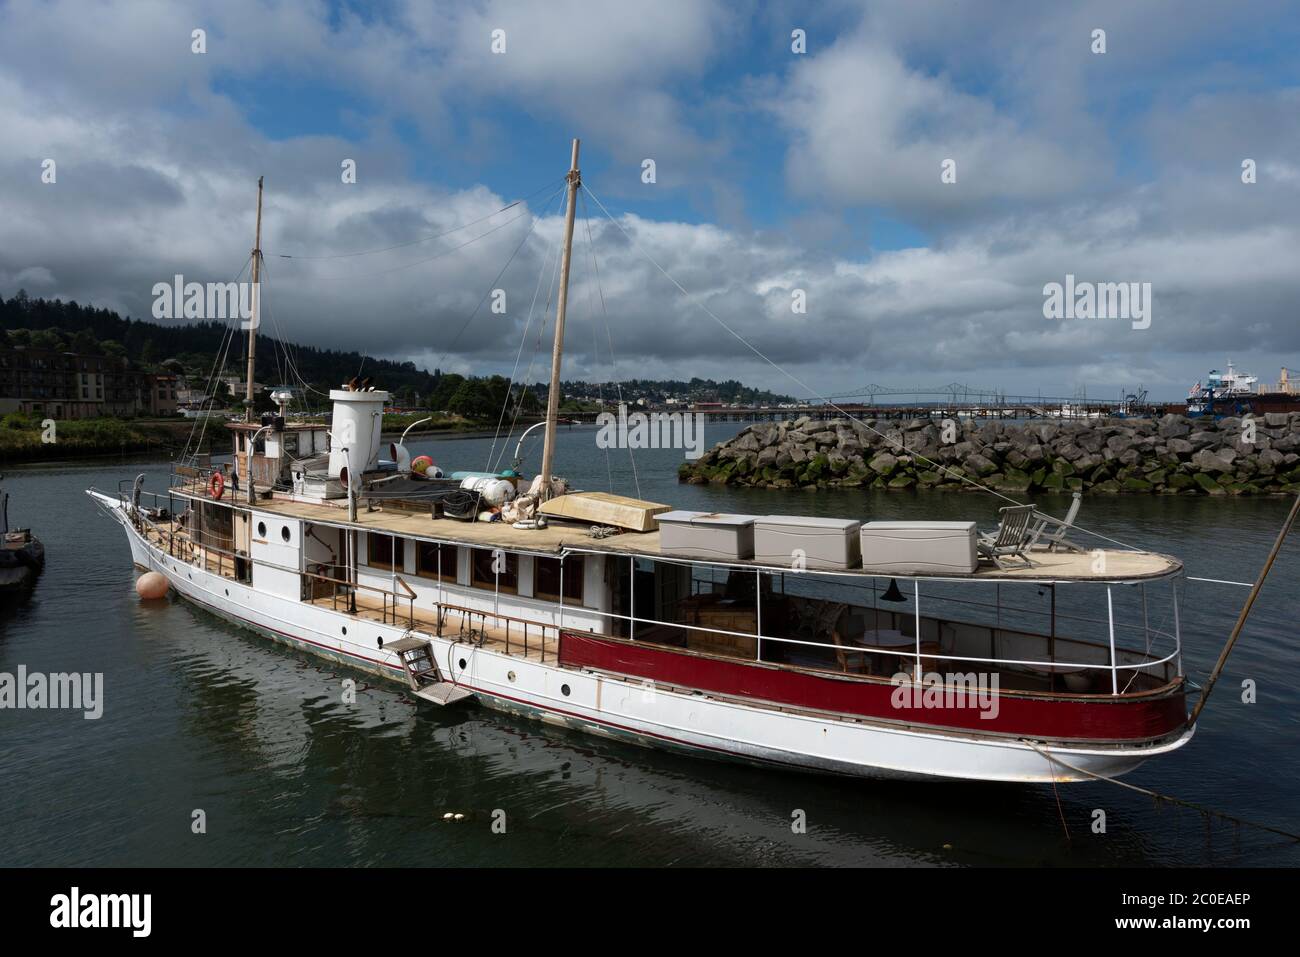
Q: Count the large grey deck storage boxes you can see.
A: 3